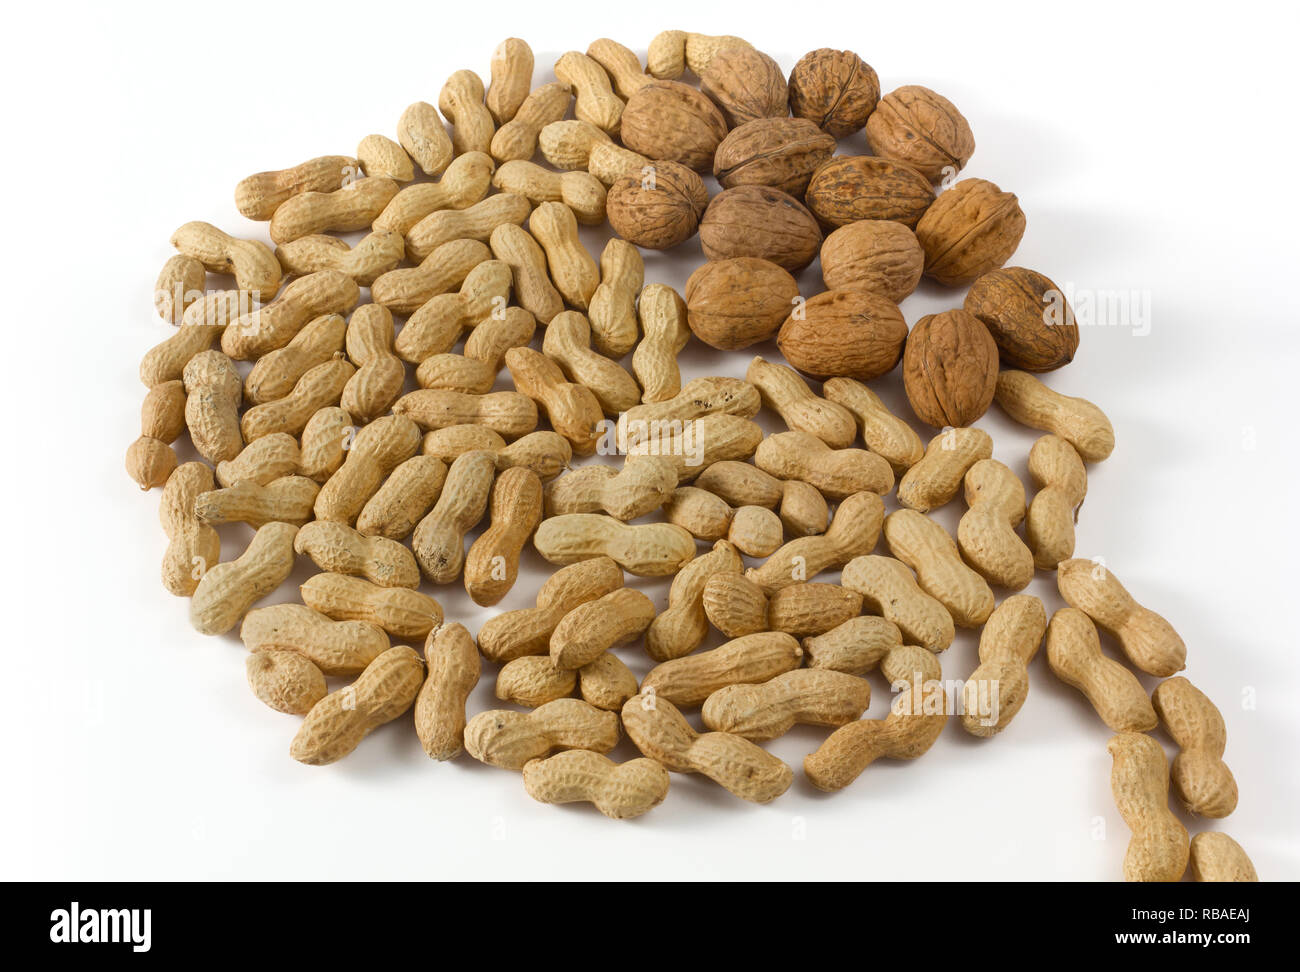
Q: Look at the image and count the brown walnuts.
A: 14